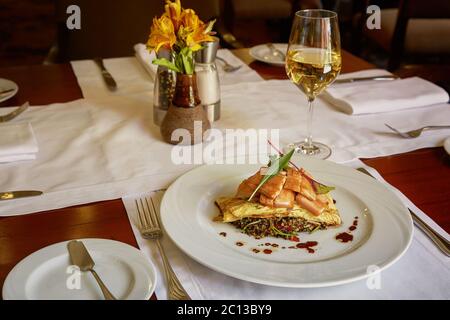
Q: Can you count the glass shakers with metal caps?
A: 2